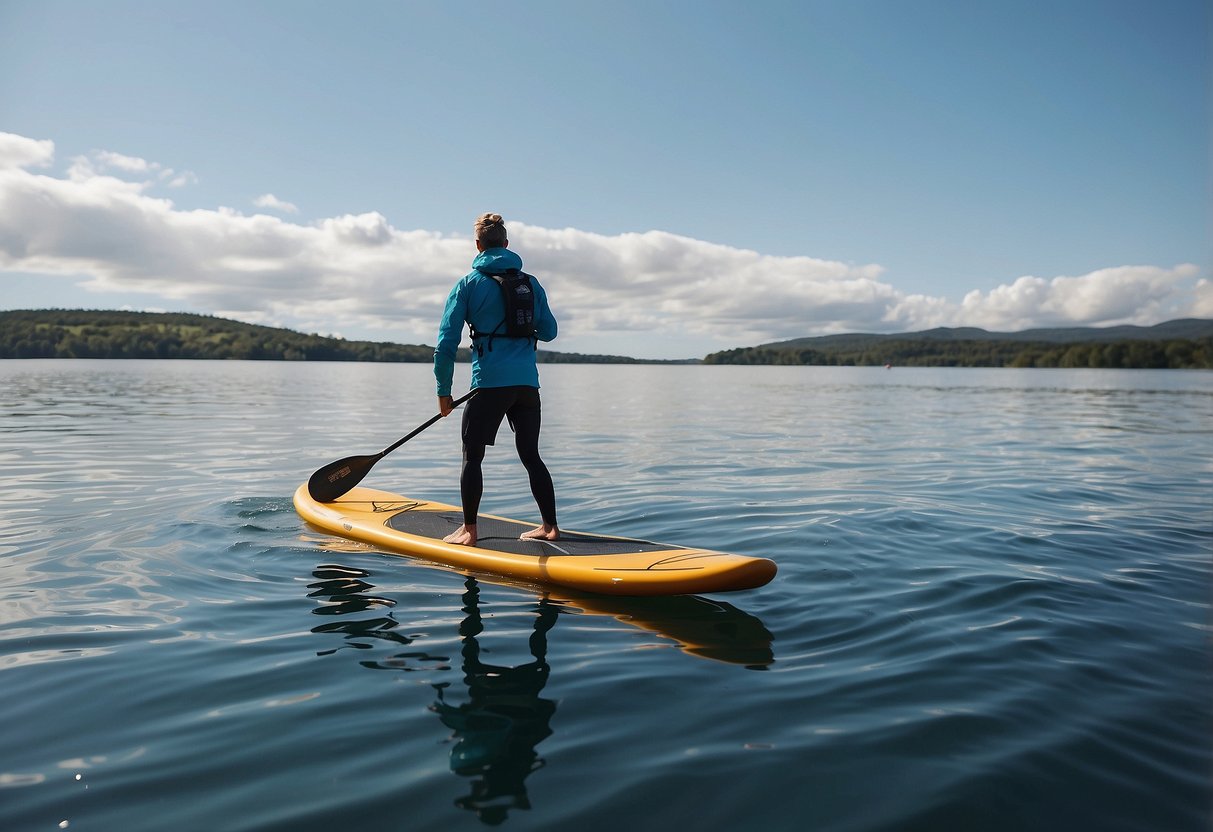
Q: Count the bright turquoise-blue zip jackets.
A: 1